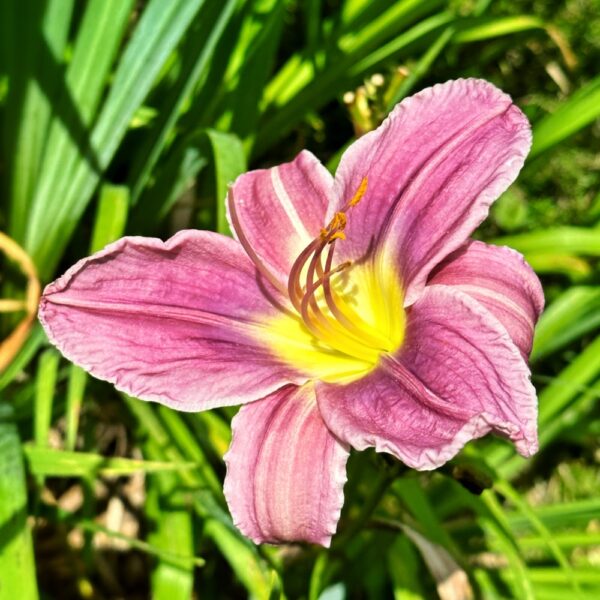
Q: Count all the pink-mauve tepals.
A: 6